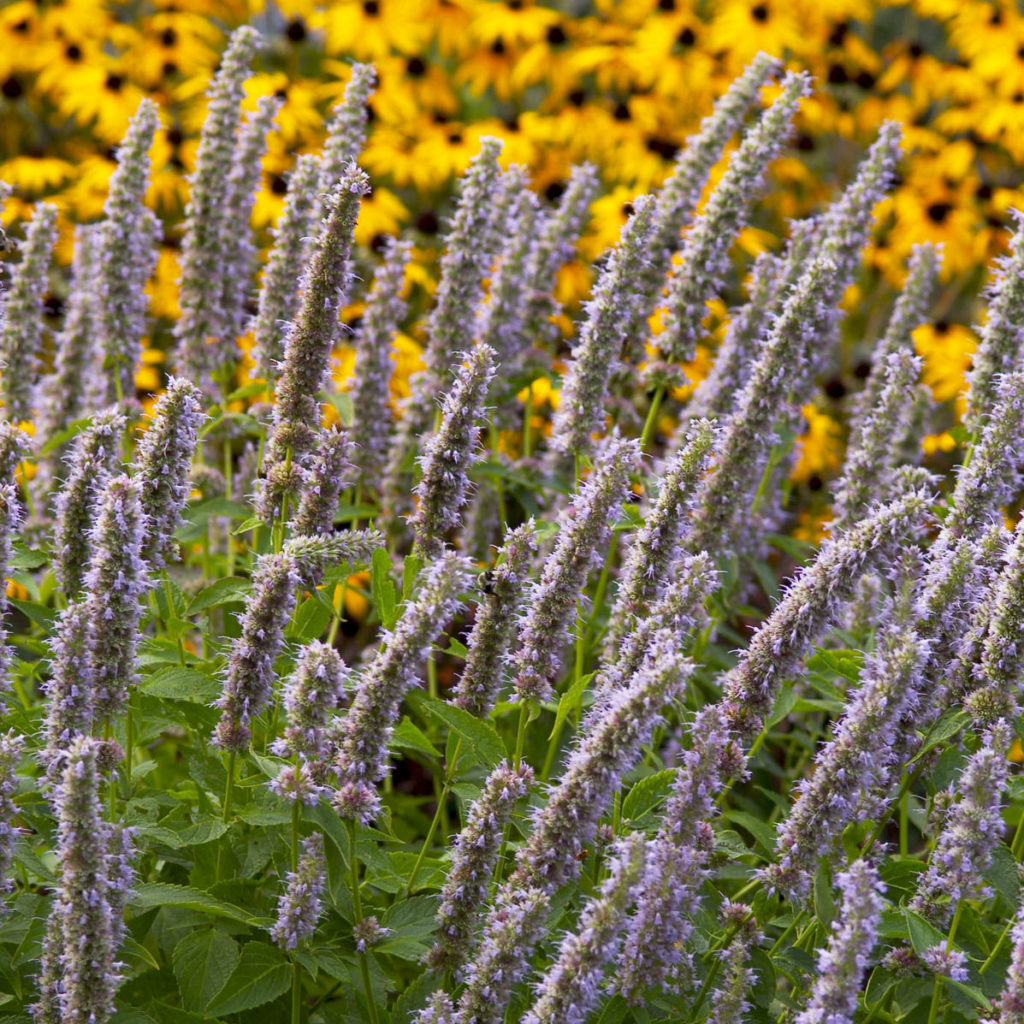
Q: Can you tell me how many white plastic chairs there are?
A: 0